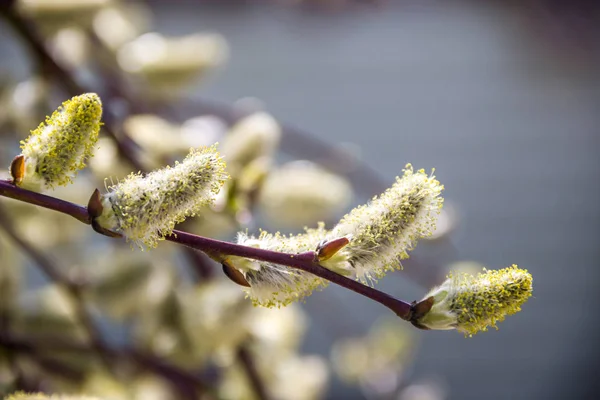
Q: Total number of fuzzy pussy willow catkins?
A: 5